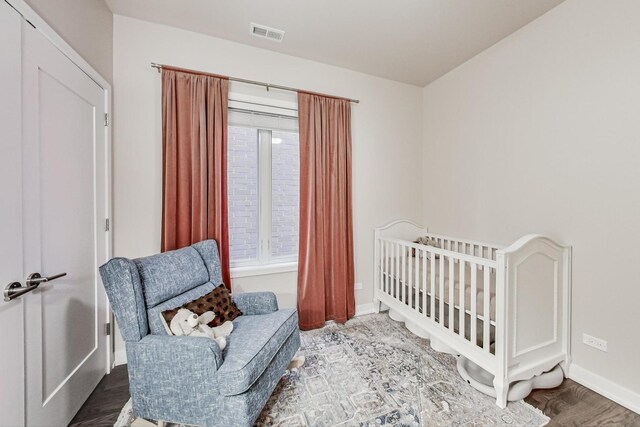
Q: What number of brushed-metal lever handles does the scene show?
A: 2